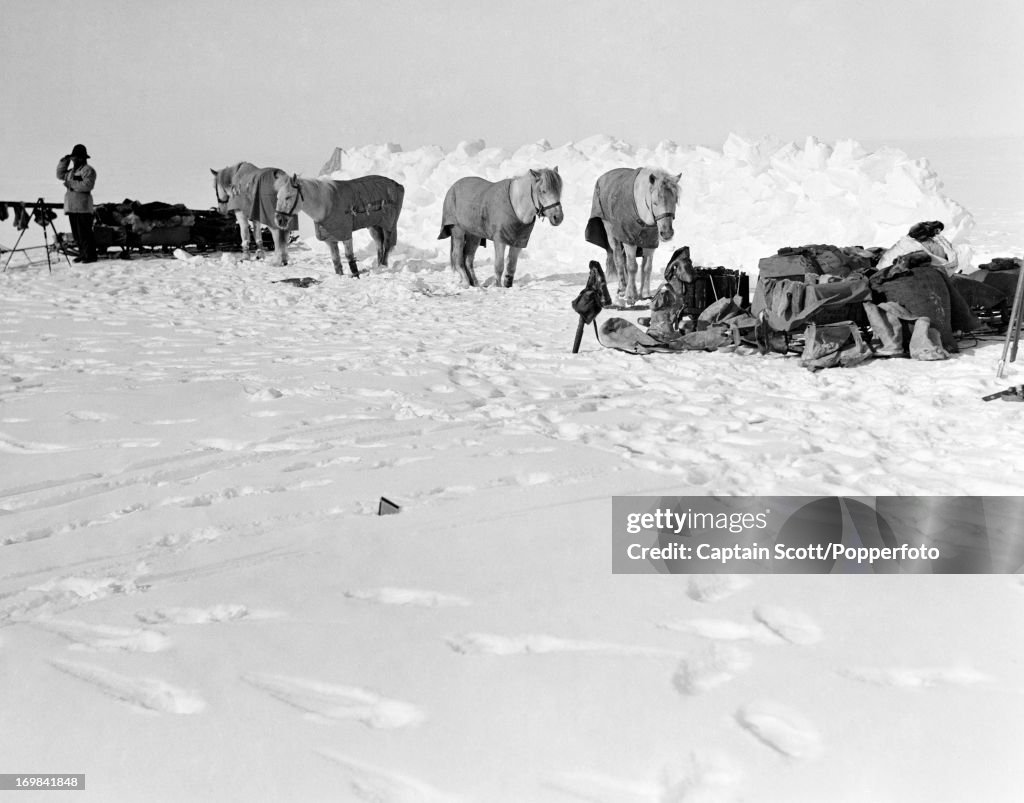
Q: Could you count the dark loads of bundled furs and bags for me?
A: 2